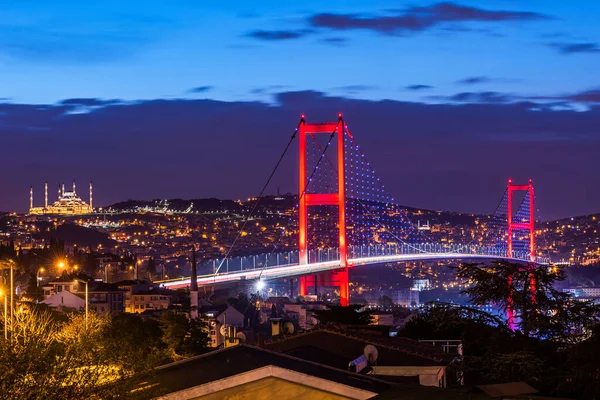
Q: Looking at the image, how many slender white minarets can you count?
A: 6